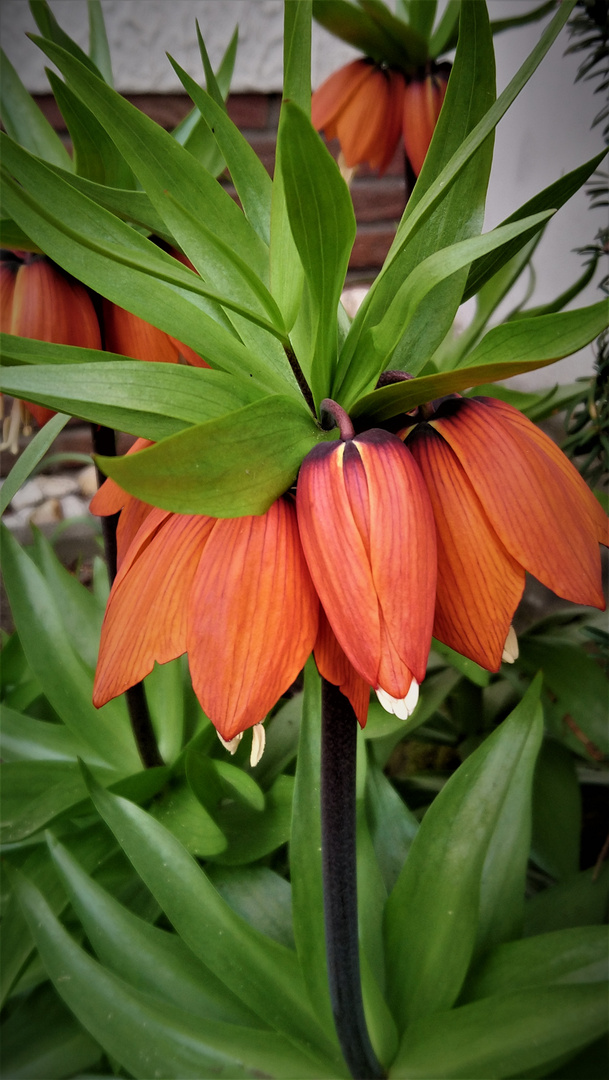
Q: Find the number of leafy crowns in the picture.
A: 3